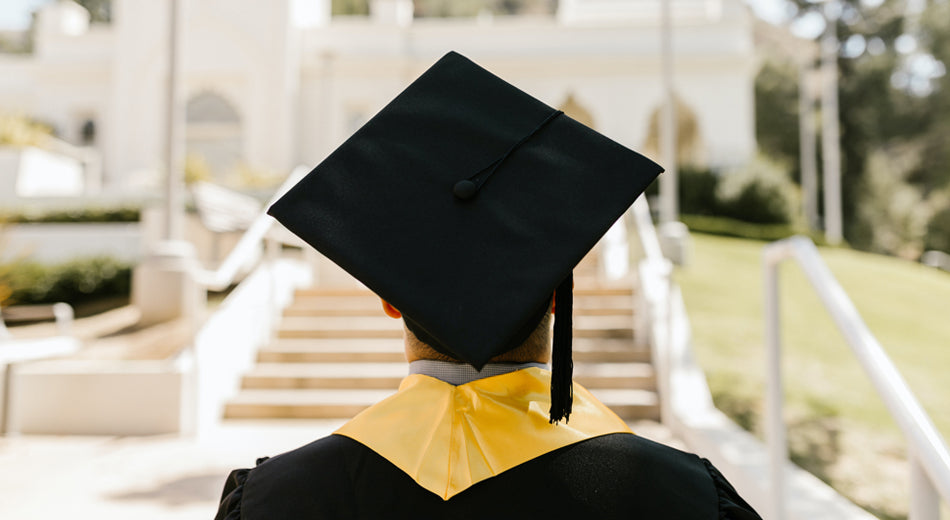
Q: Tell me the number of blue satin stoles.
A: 0